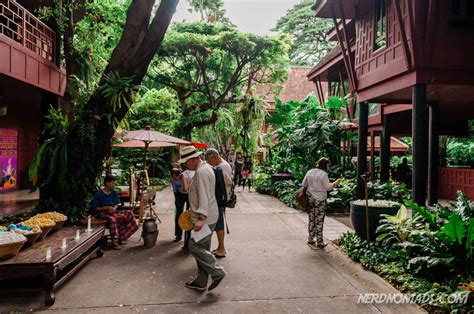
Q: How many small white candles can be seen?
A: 4